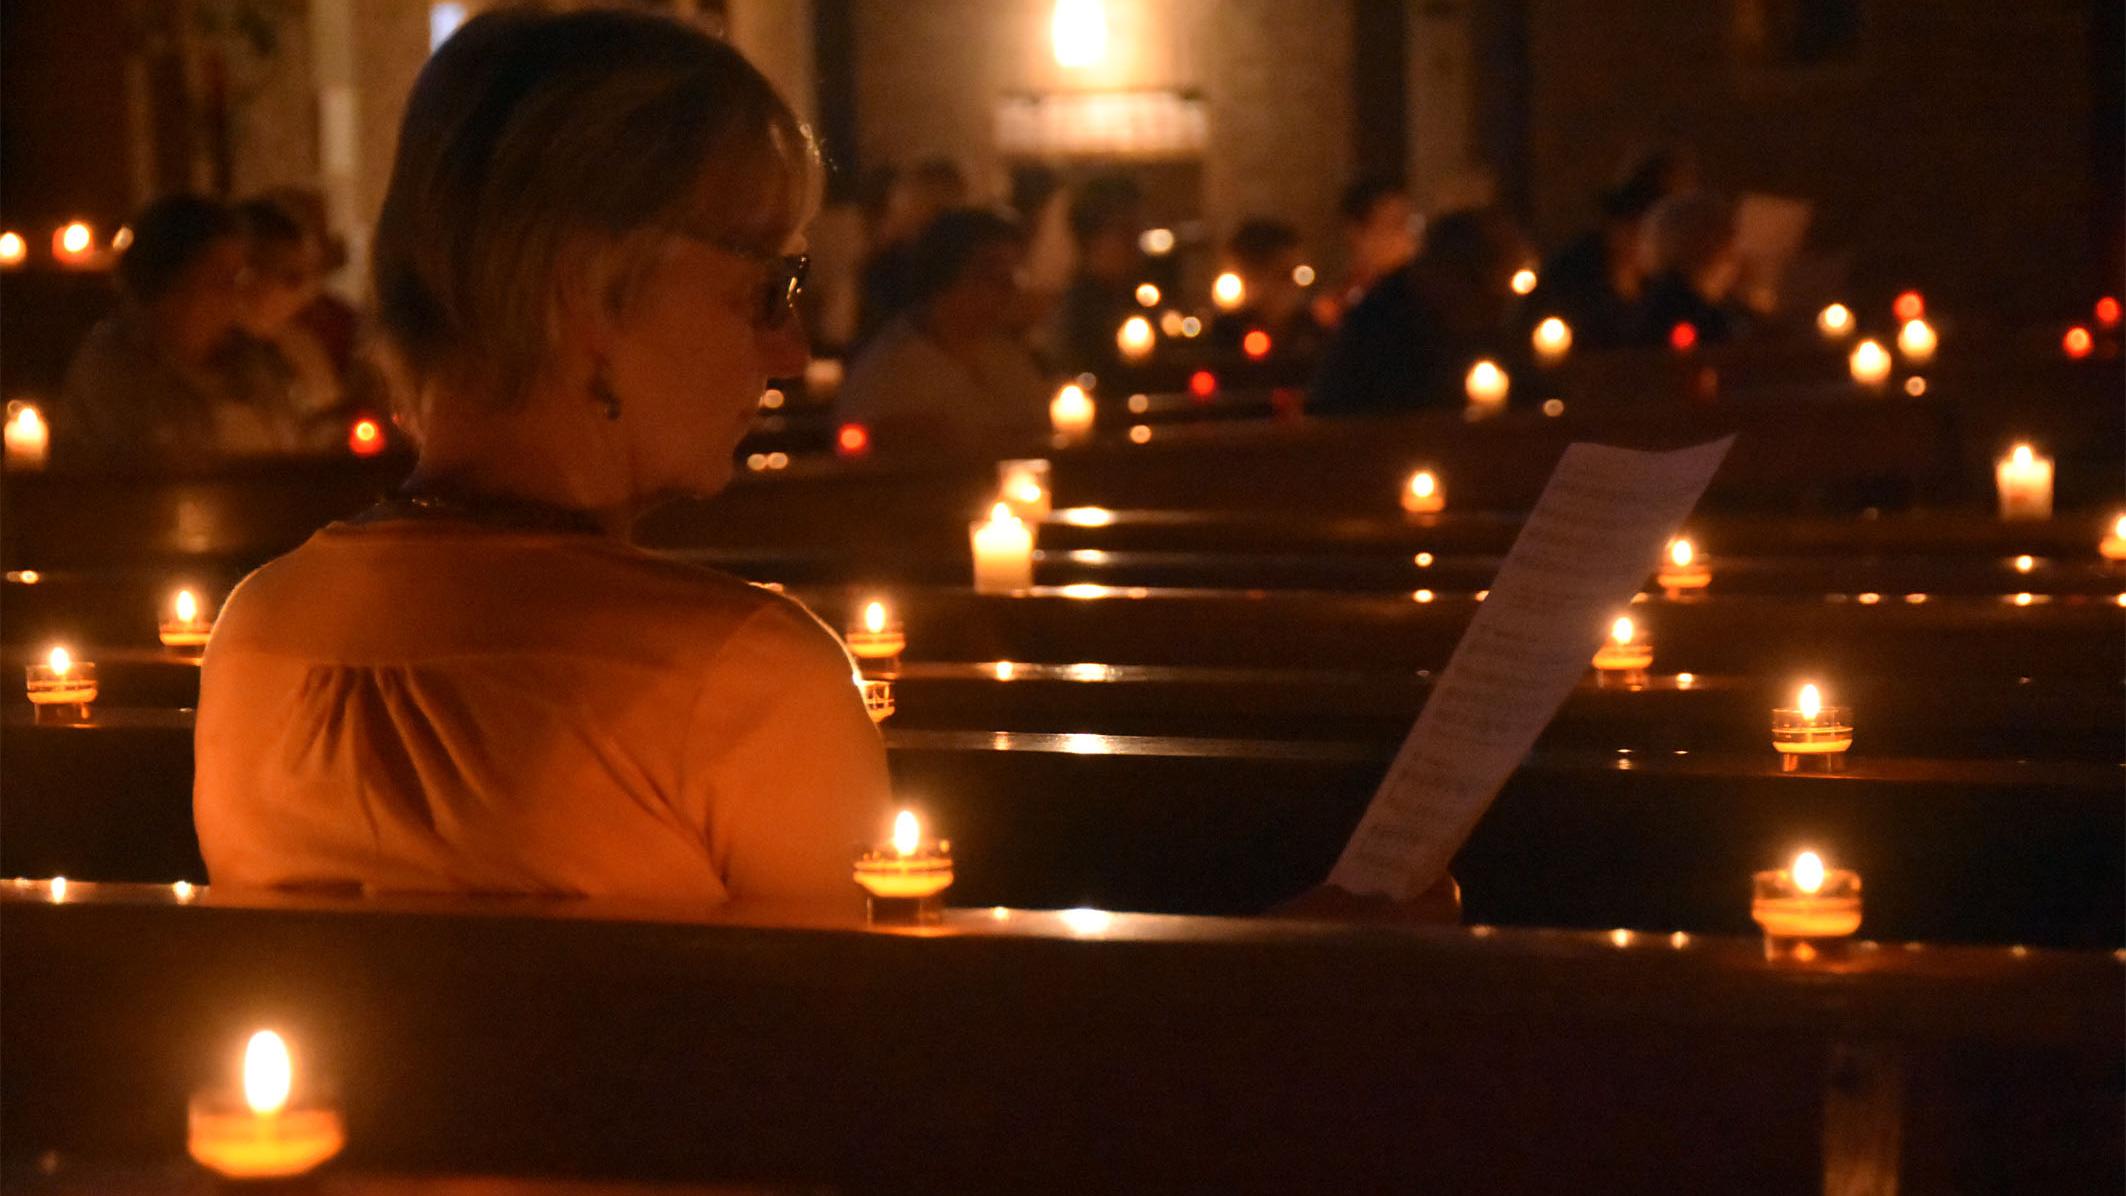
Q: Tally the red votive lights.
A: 8